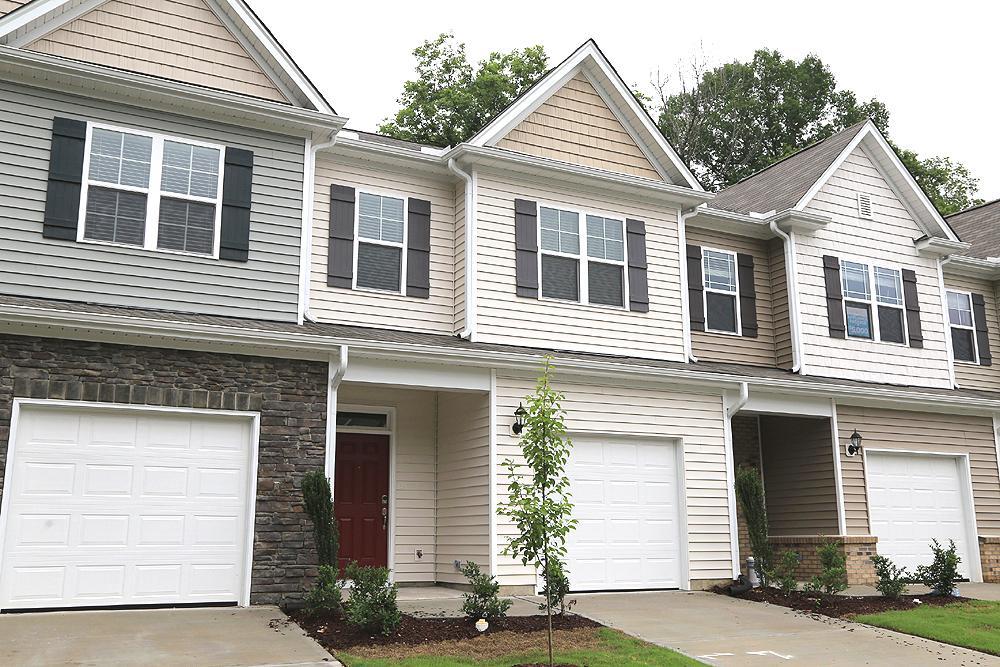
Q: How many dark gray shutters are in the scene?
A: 11